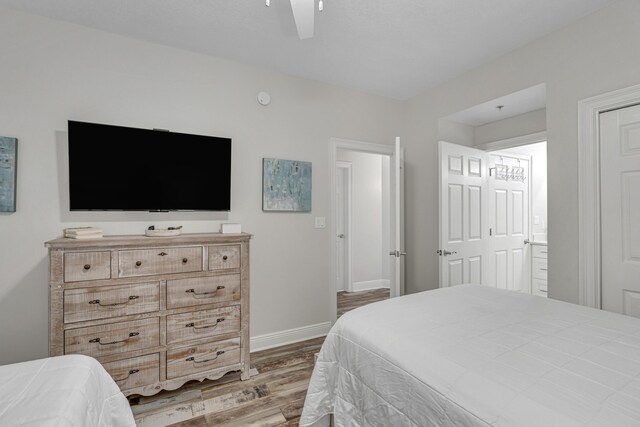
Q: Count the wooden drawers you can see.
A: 9